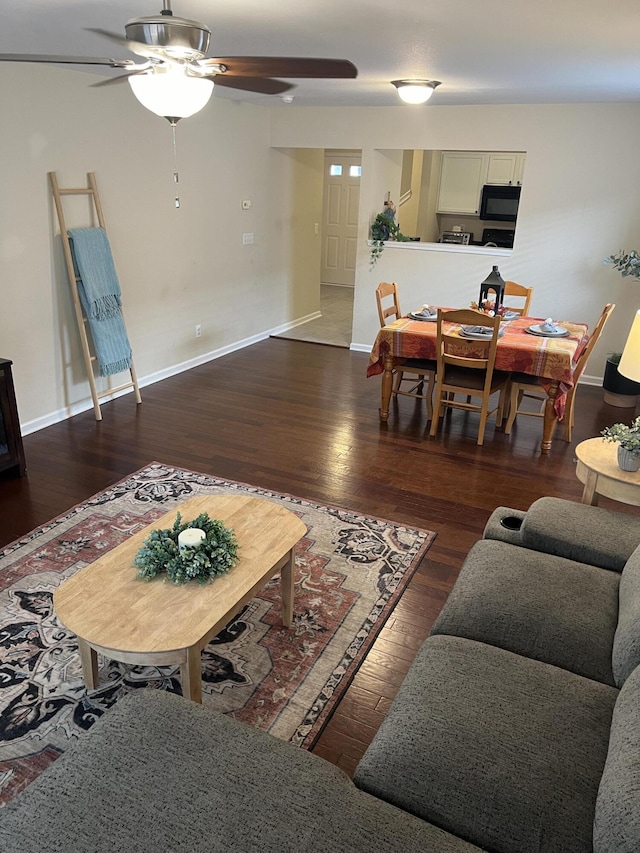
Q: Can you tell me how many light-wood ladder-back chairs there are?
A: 4